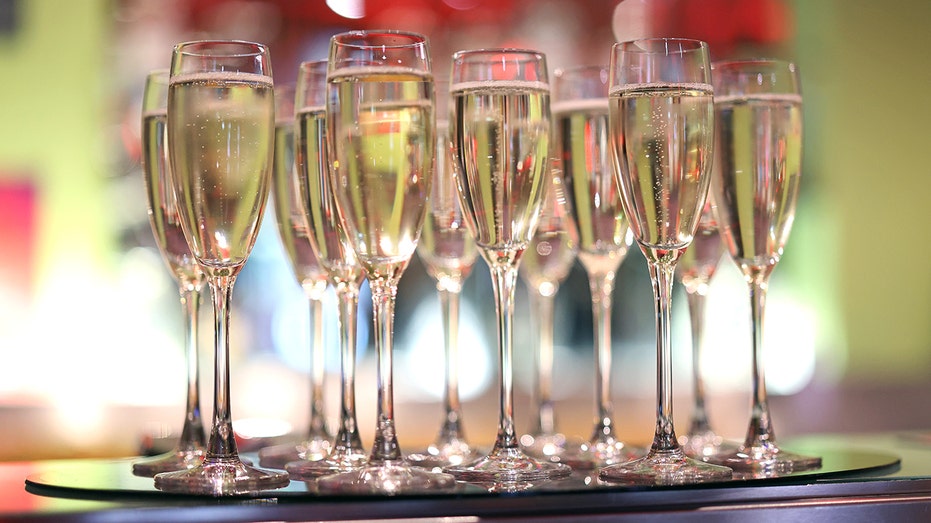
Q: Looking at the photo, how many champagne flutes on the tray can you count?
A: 12